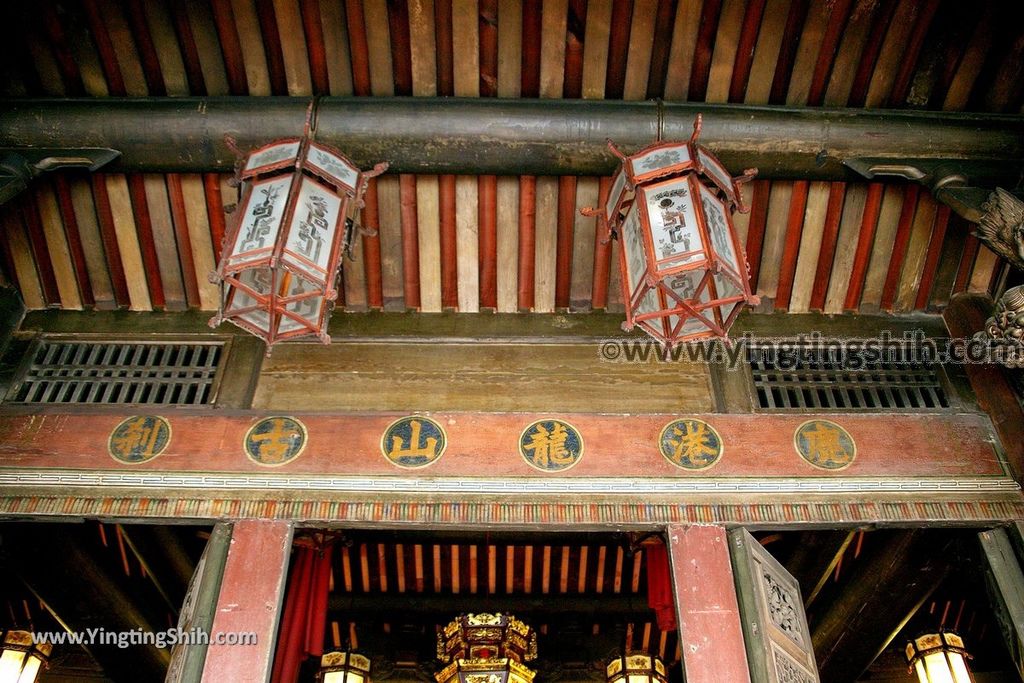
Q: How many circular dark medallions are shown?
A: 6